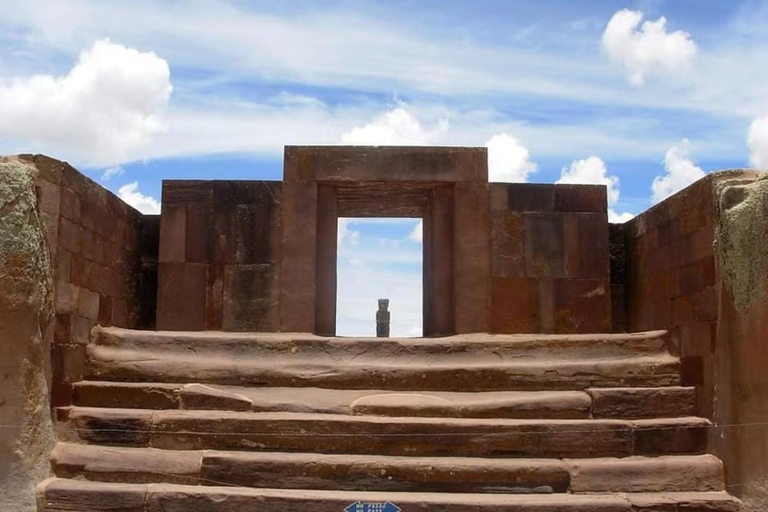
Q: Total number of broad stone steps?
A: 6